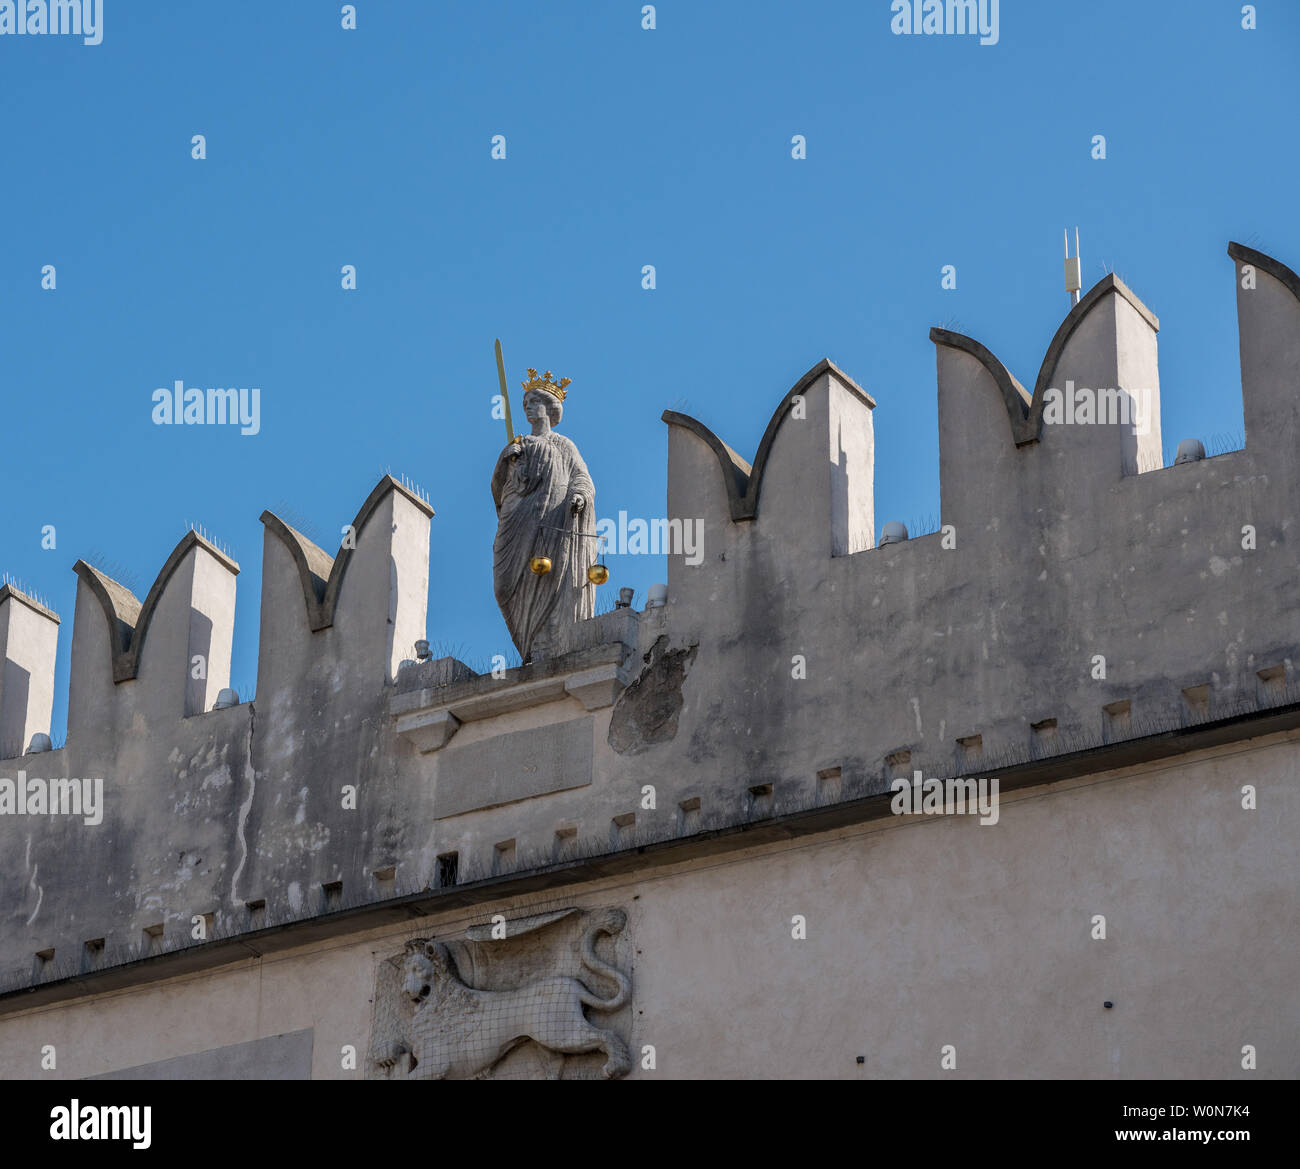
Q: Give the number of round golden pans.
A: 2